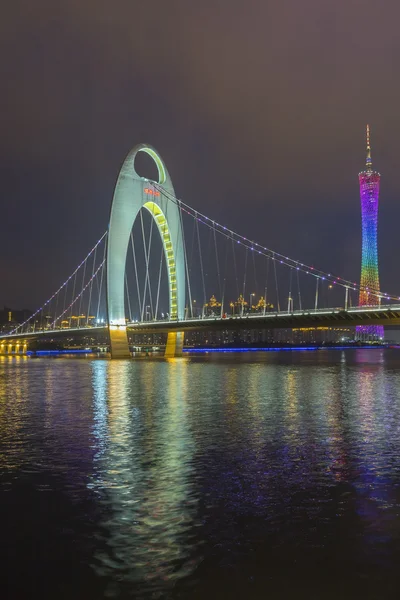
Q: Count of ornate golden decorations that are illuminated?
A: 3